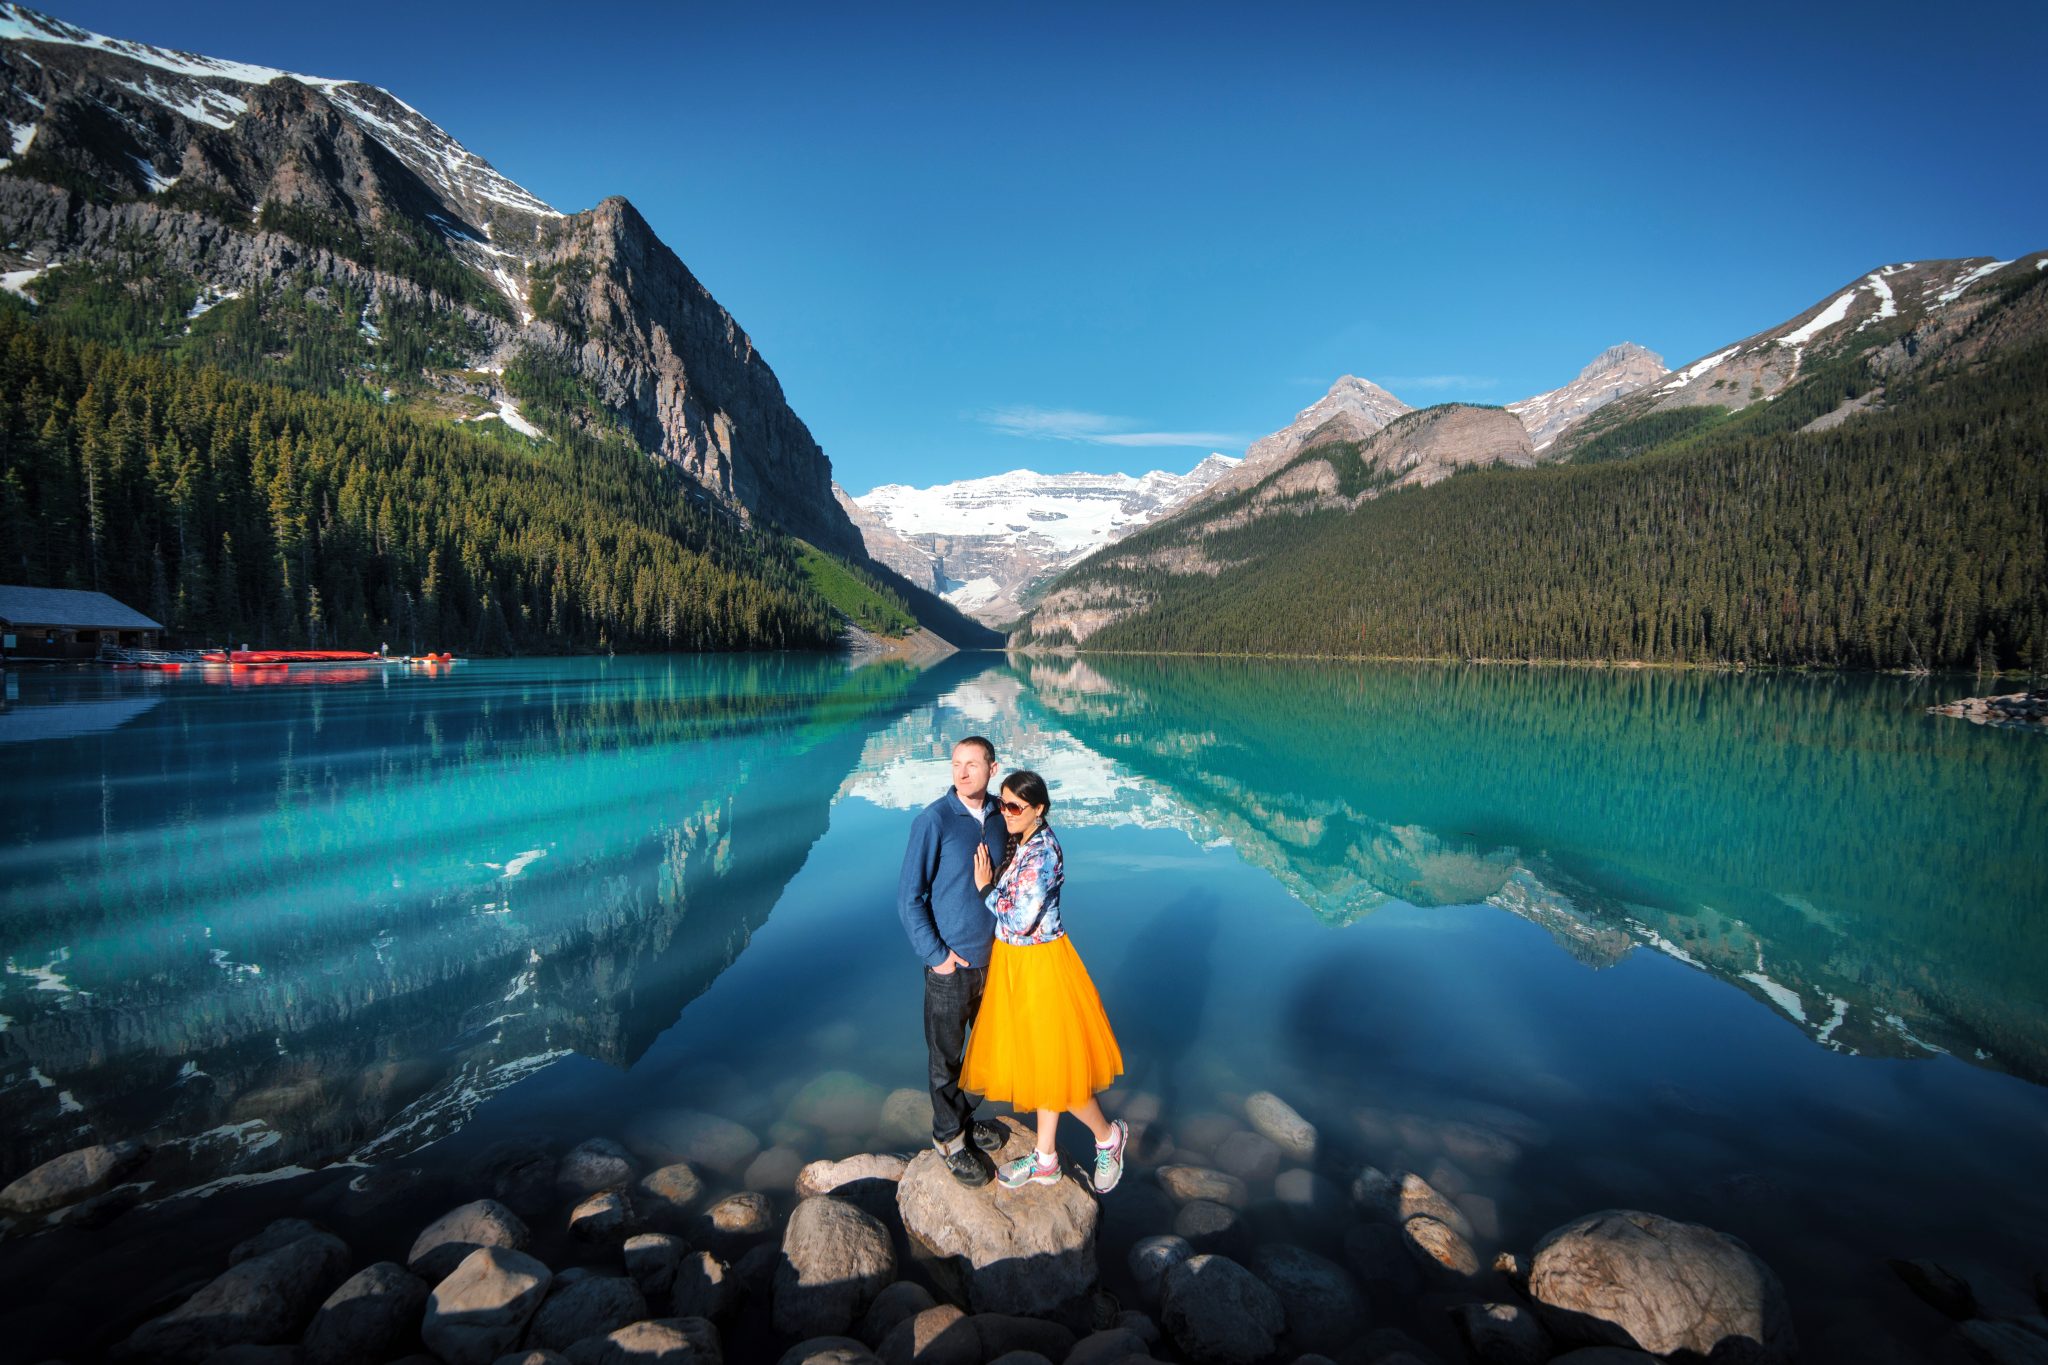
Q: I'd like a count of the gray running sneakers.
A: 2